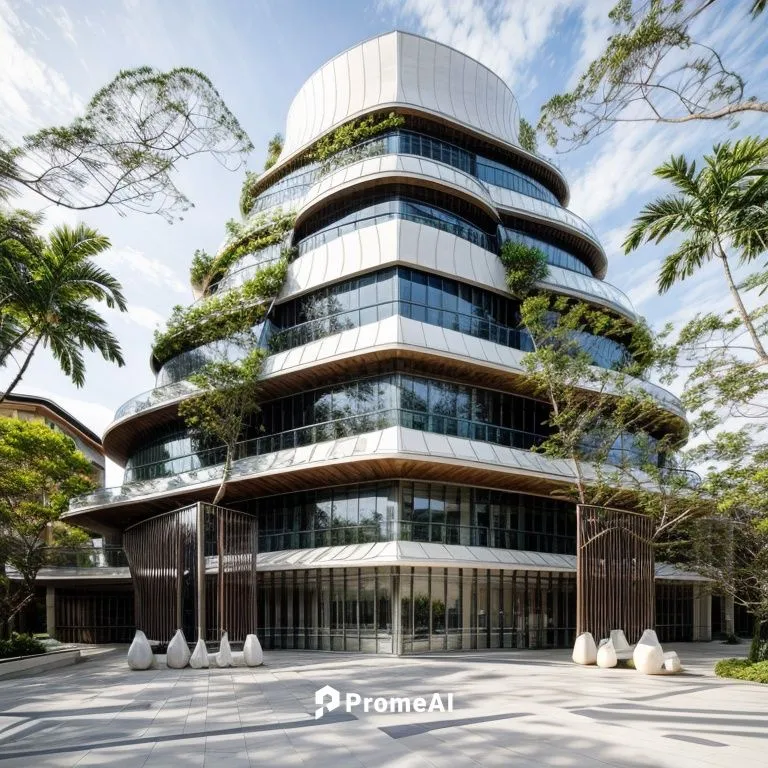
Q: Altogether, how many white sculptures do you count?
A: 10